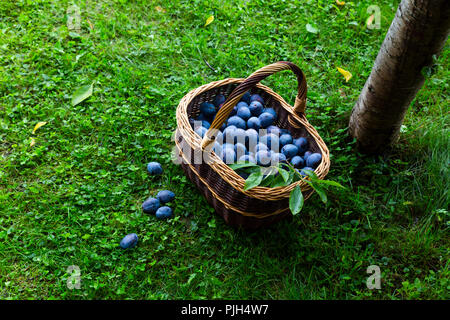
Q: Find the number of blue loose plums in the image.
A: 5